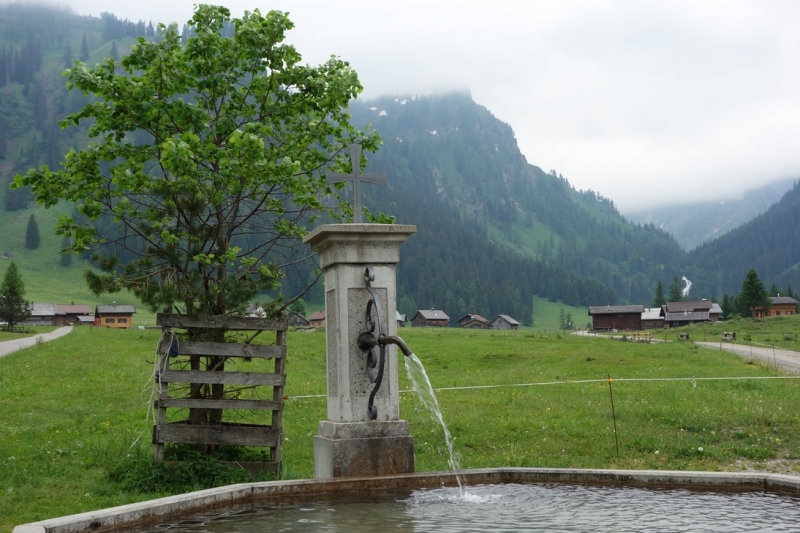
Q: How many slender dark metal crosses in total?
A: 1